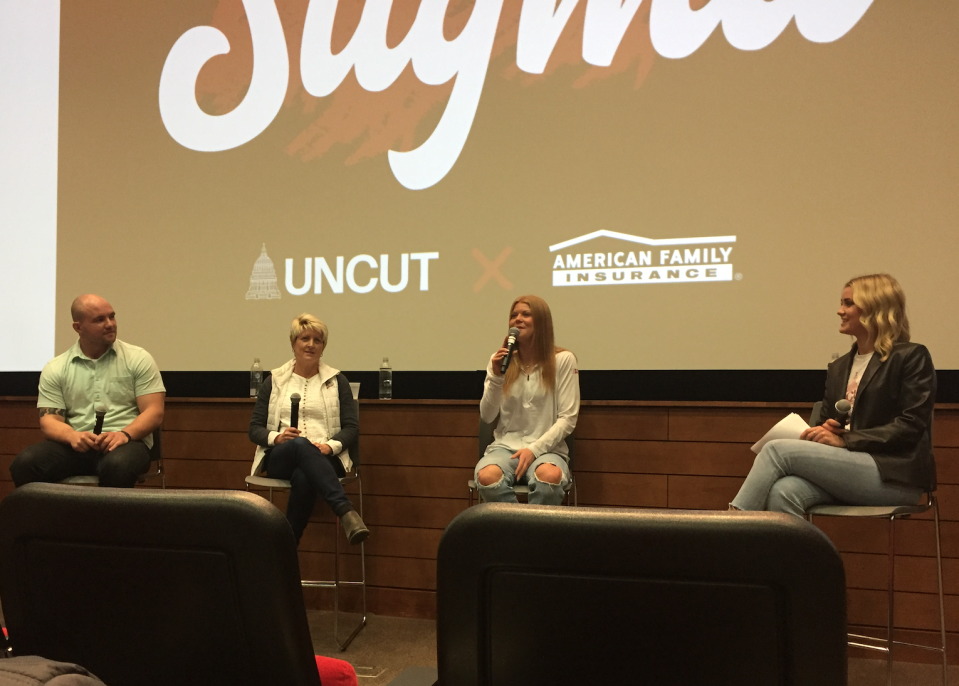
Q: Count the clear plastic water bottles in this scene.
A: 2